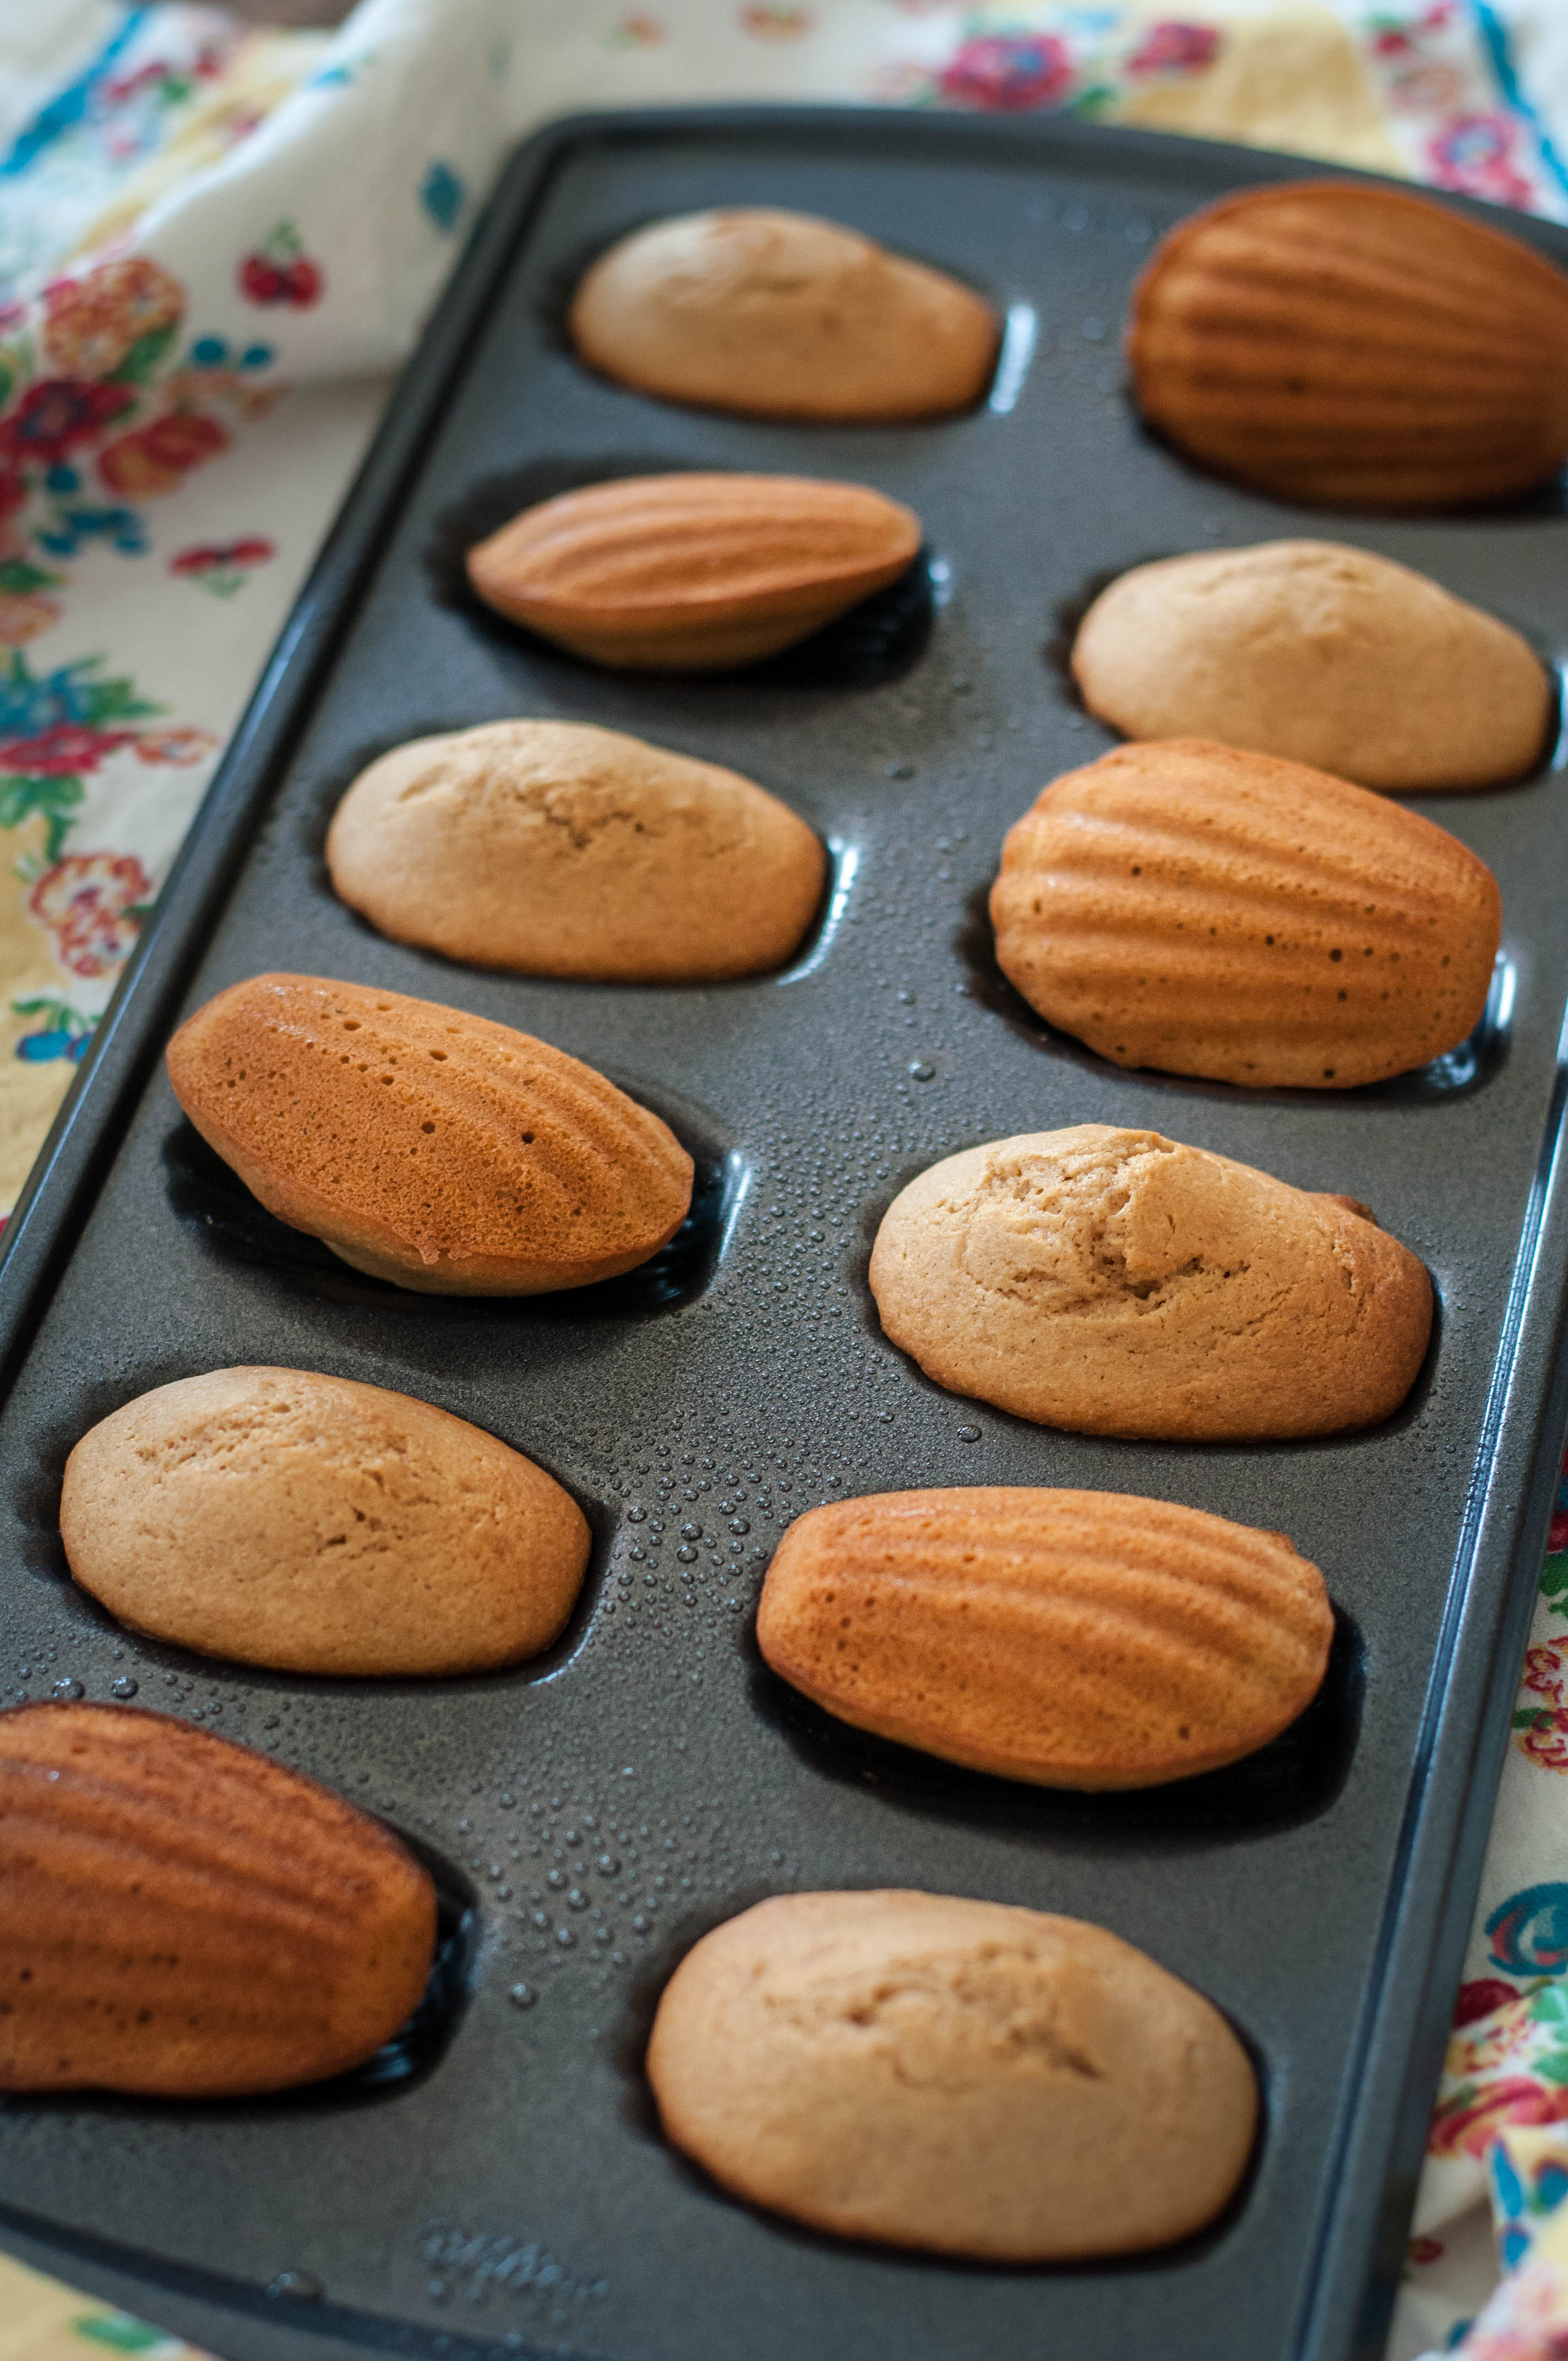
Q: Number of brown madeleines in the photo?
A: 12